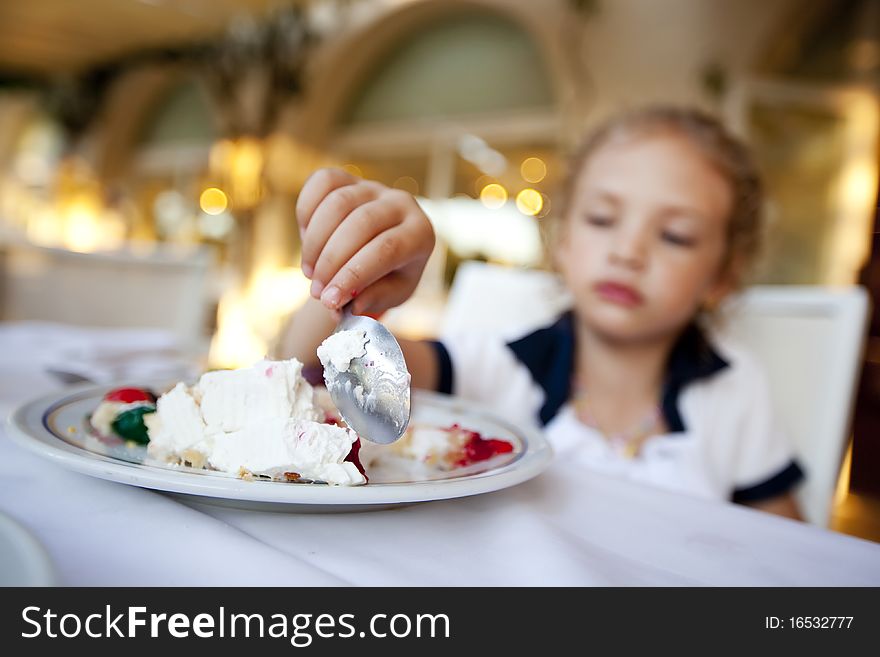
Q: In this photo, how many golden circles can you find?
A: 4